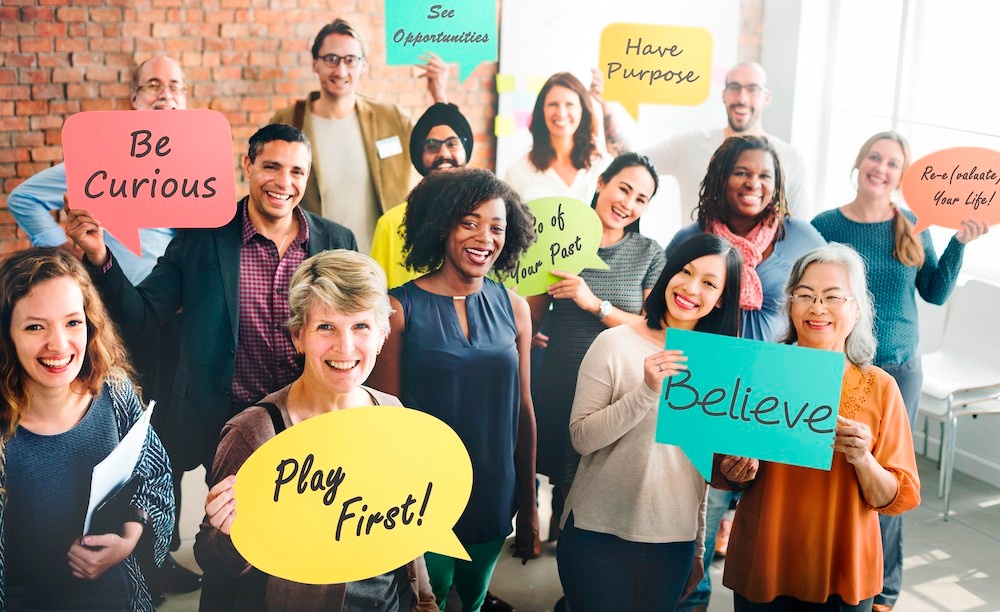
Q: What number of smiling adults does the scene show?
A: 14